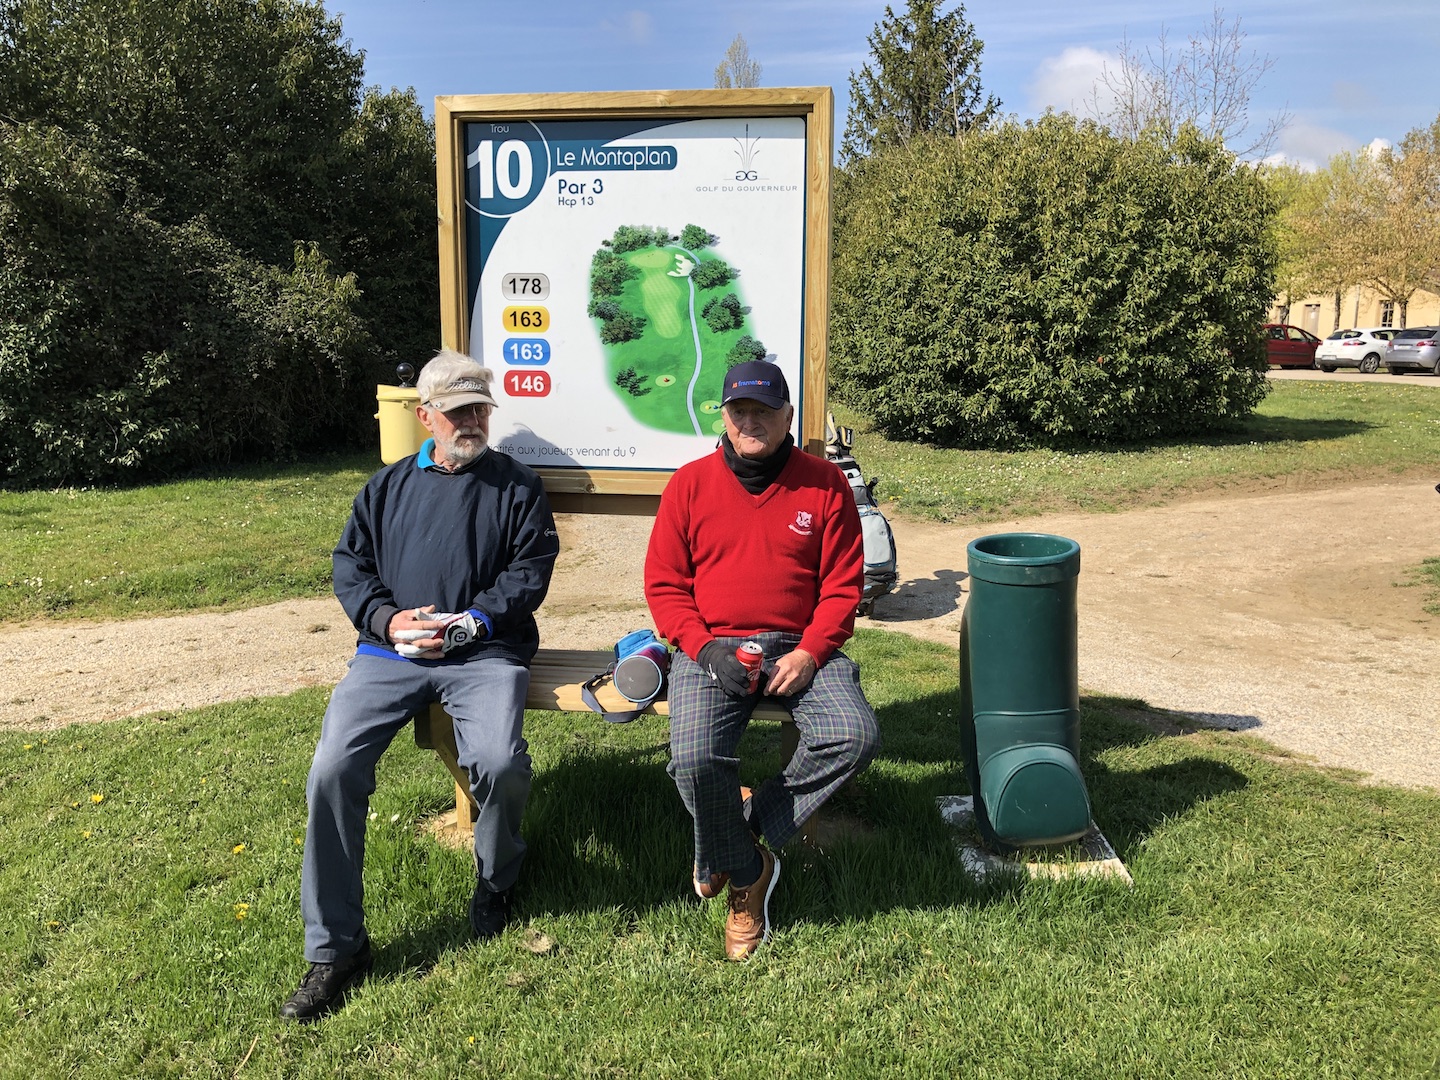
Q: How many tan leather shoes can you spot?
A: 2